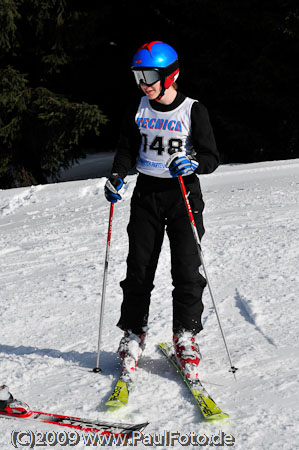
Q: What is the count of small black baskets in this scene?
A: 2